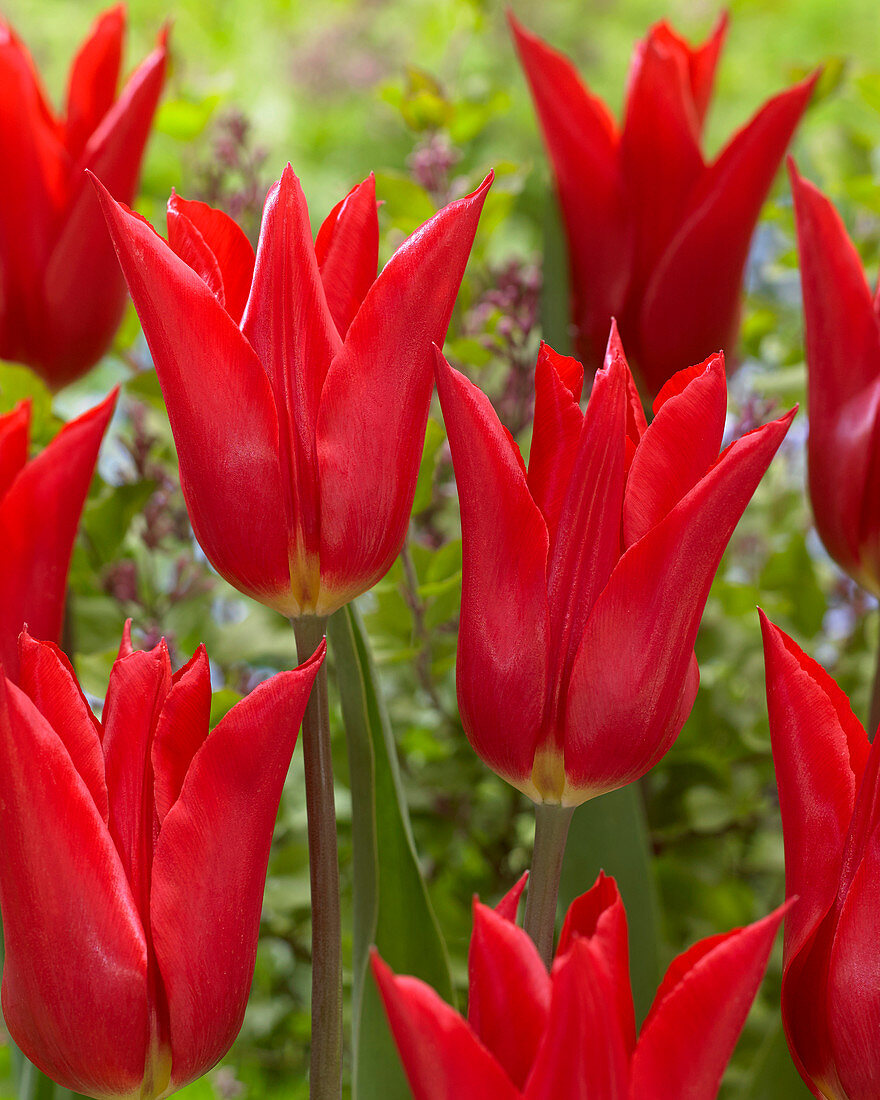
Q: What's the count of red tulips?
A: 9